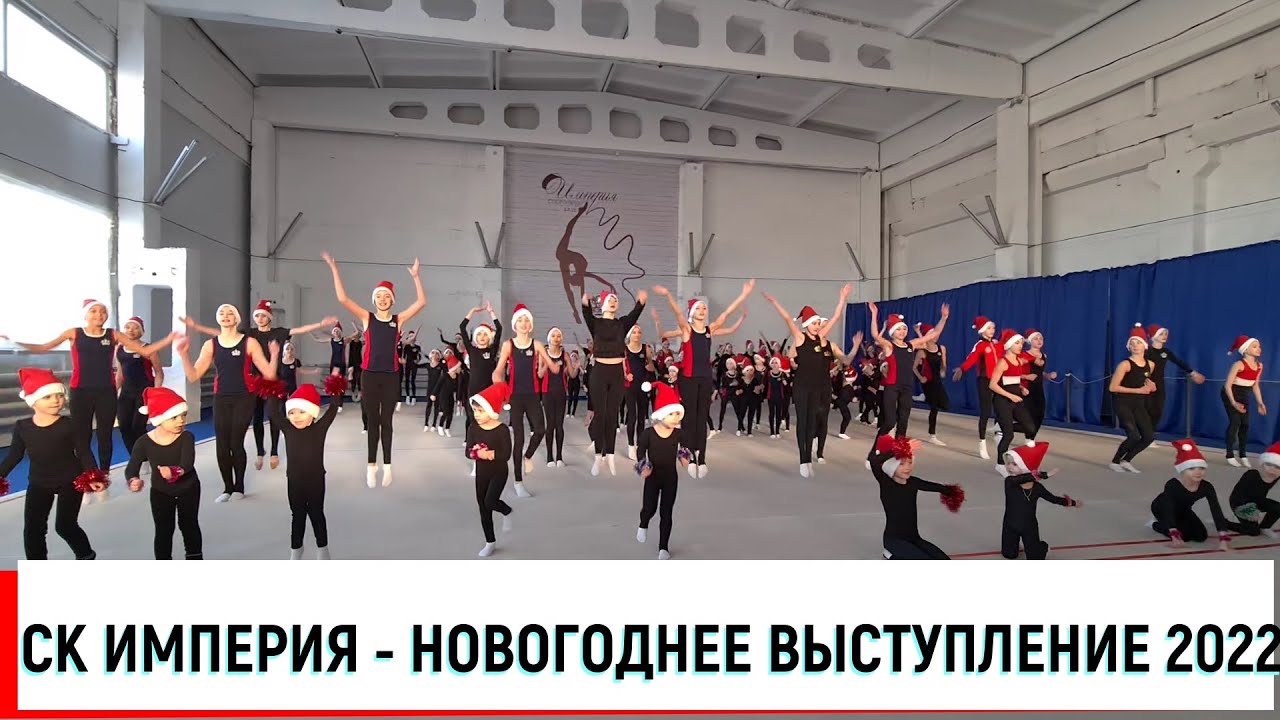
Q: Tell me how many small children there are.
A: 9